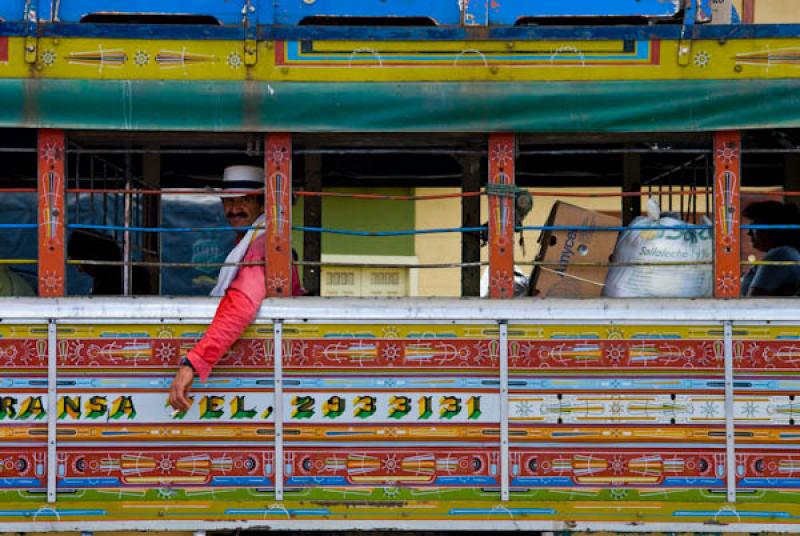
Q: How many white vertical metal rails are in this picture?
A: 4